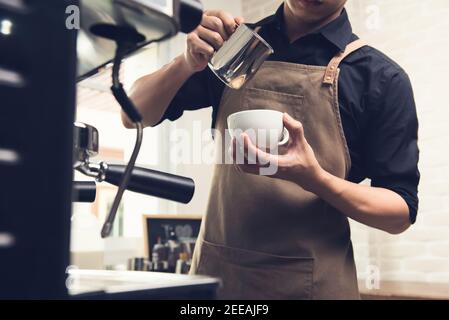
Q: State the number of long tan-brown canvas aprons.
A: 1